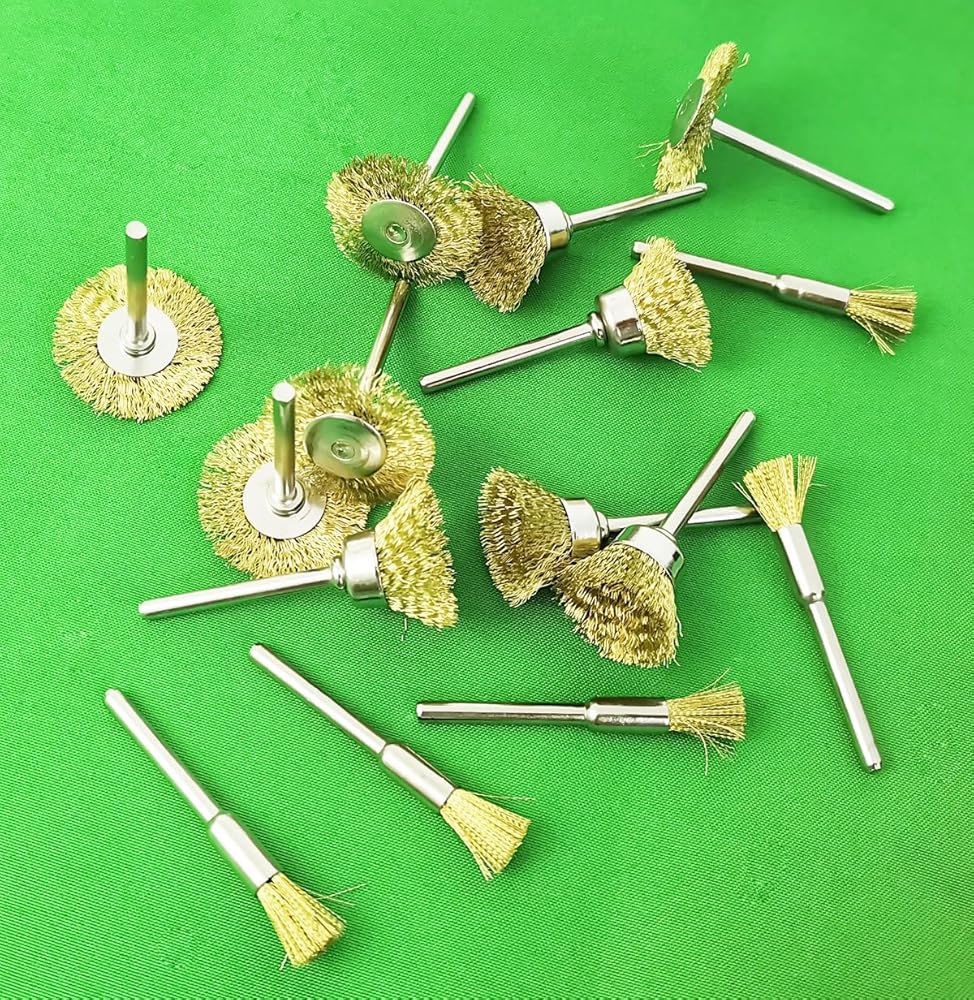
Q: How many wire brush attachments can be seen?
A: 15